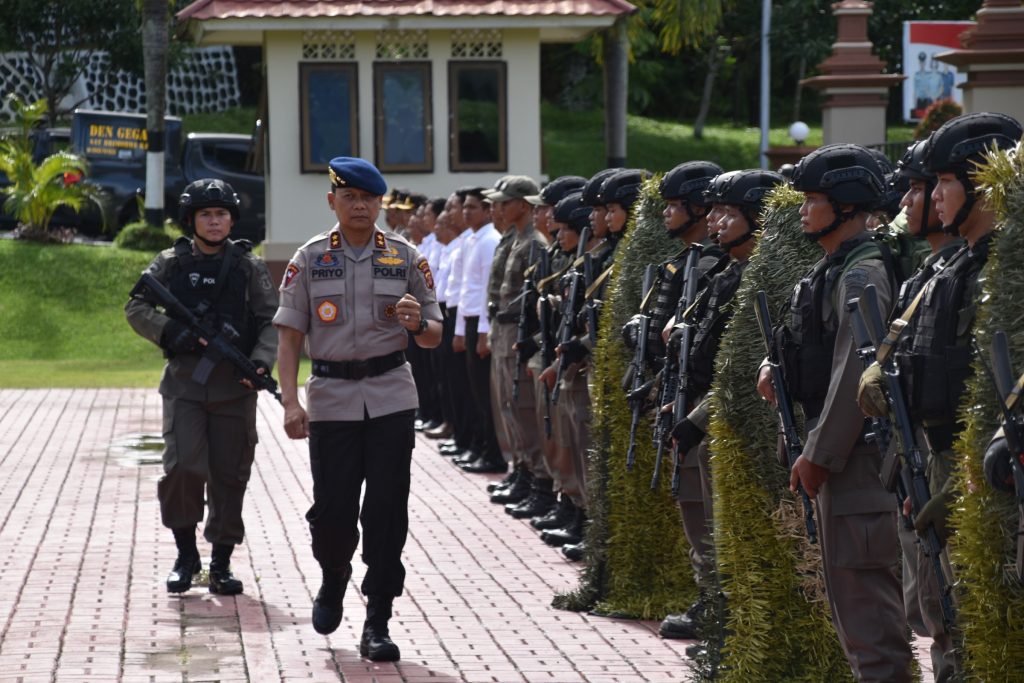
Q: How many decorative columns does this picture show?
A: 2